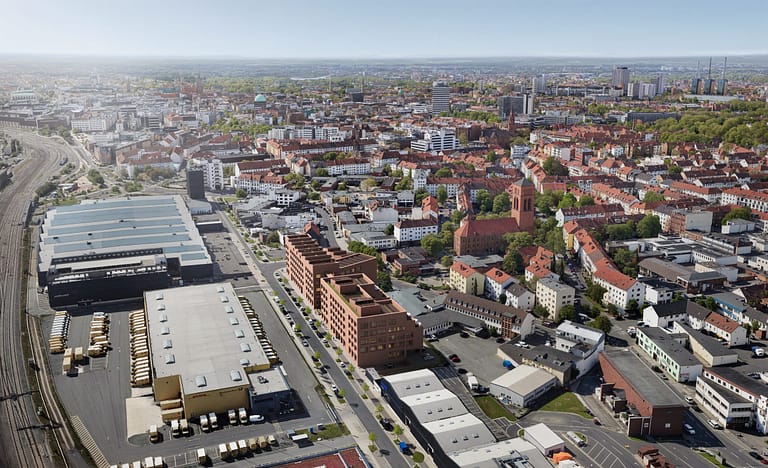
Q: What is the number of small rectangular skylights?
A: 15